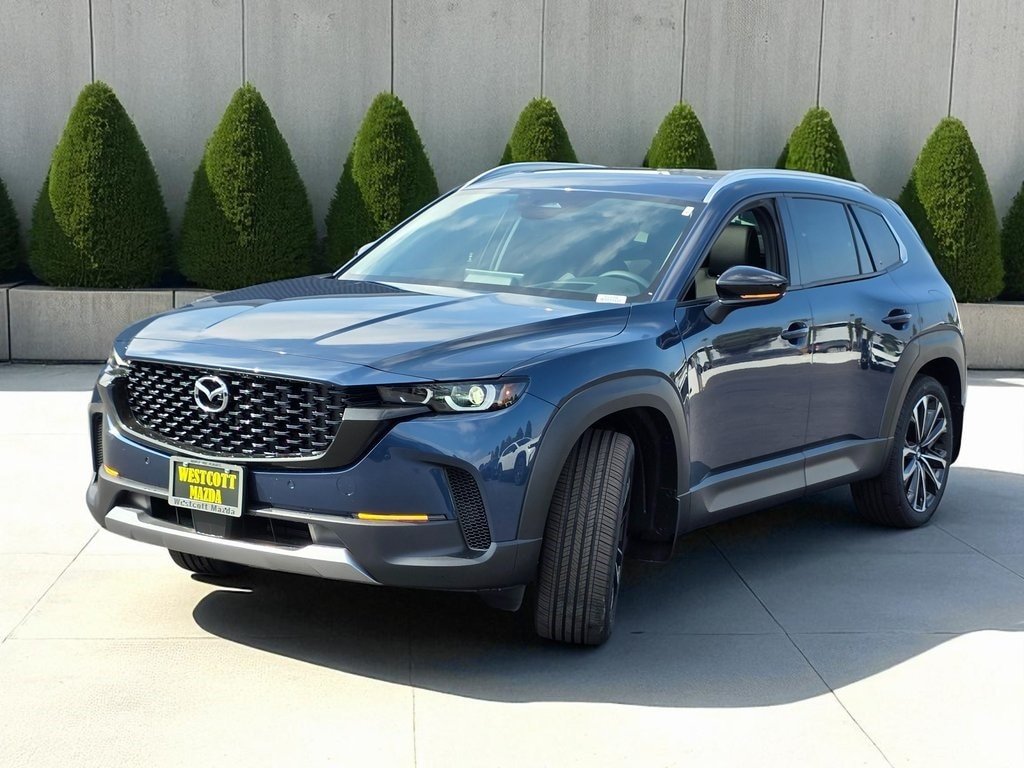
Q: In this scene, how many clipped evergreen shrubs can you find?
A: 9